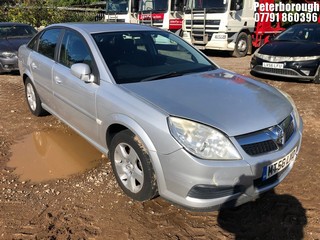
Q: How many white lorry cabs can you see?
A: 3